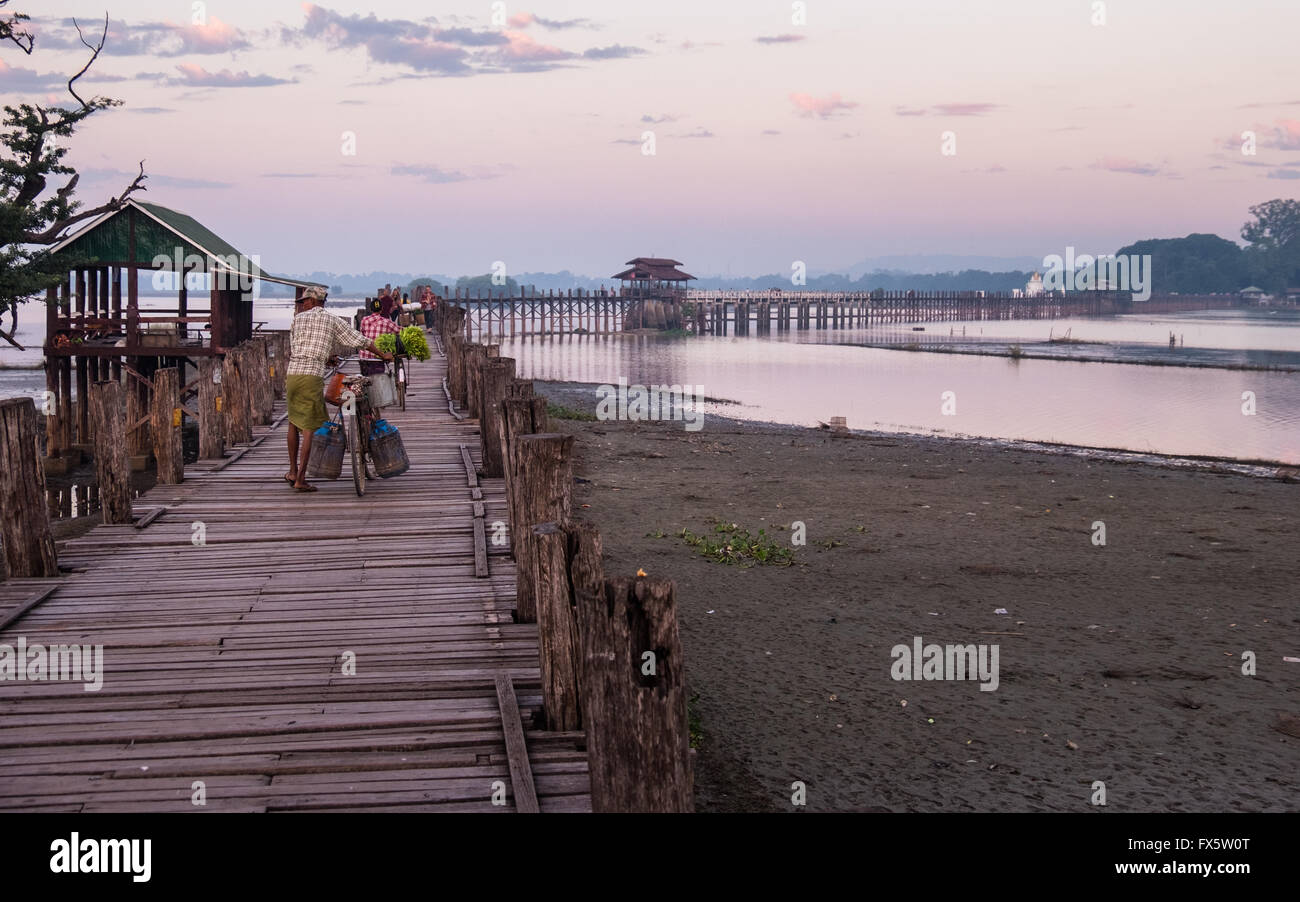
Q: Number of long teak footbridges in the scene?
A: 1